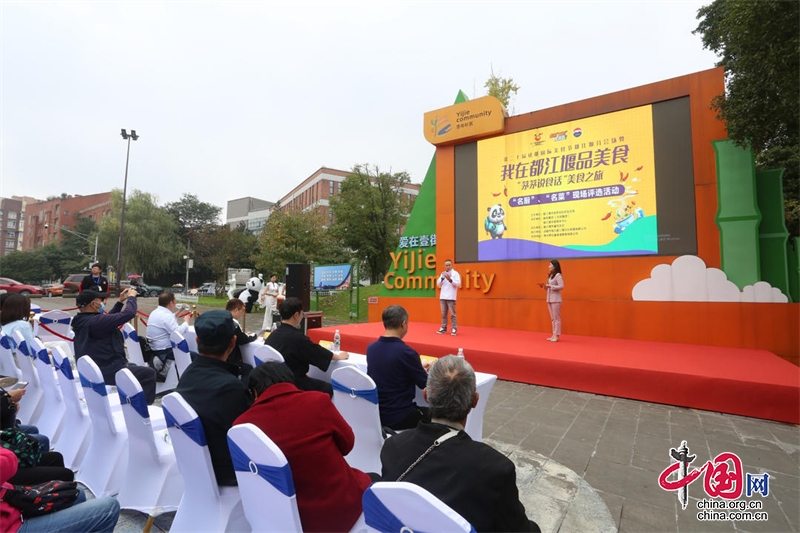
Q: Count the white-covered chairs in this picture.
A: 15